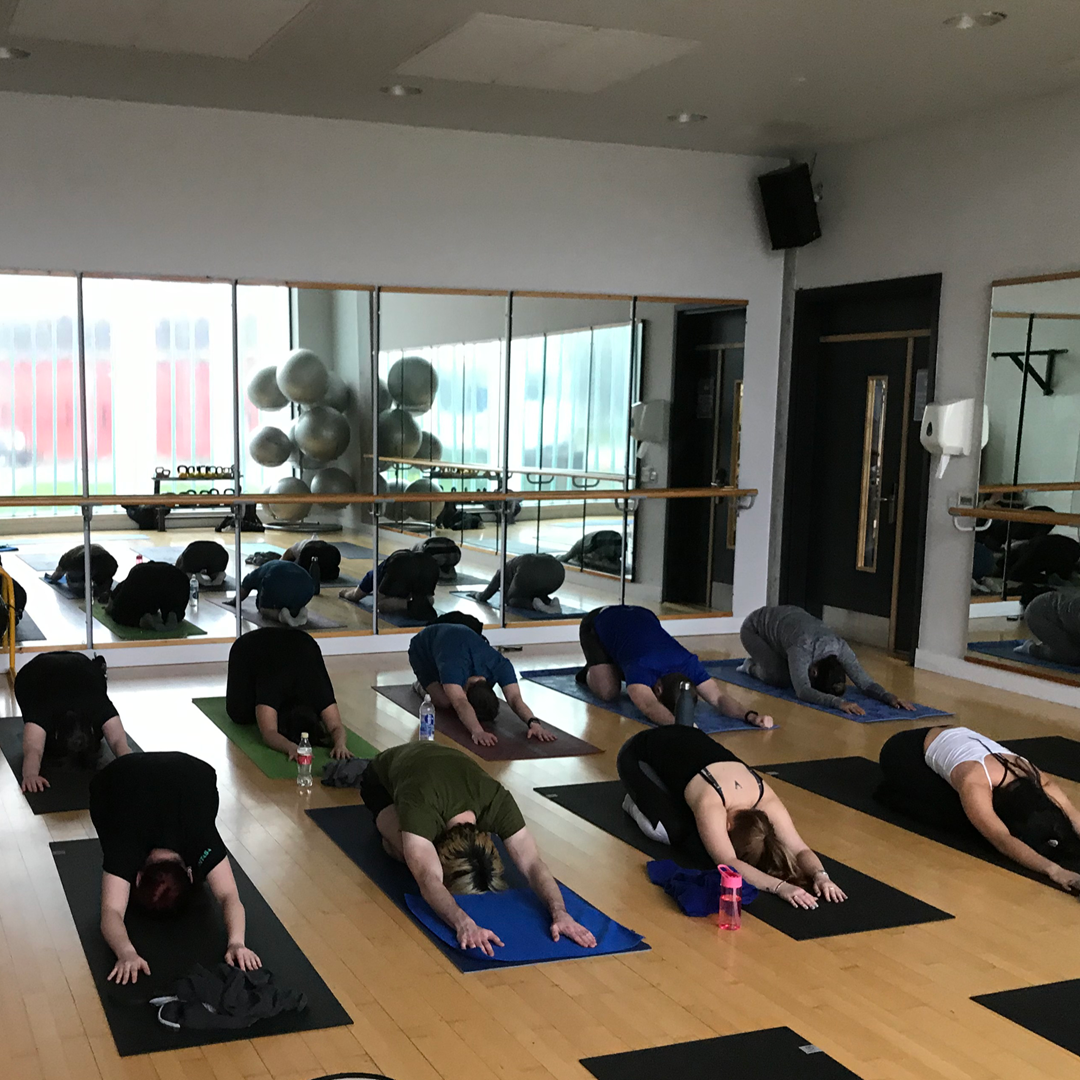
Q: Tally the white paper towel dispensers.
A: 1